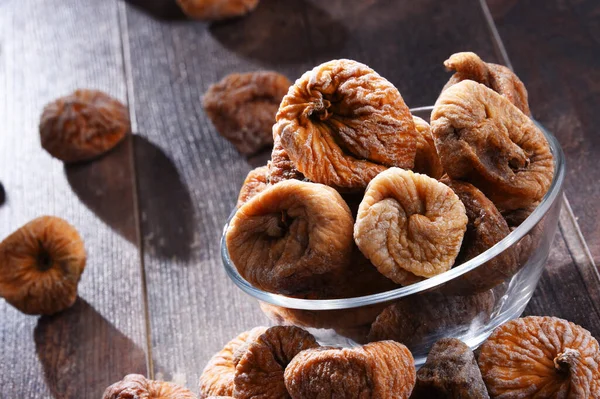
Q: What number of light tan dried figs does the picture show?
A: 1